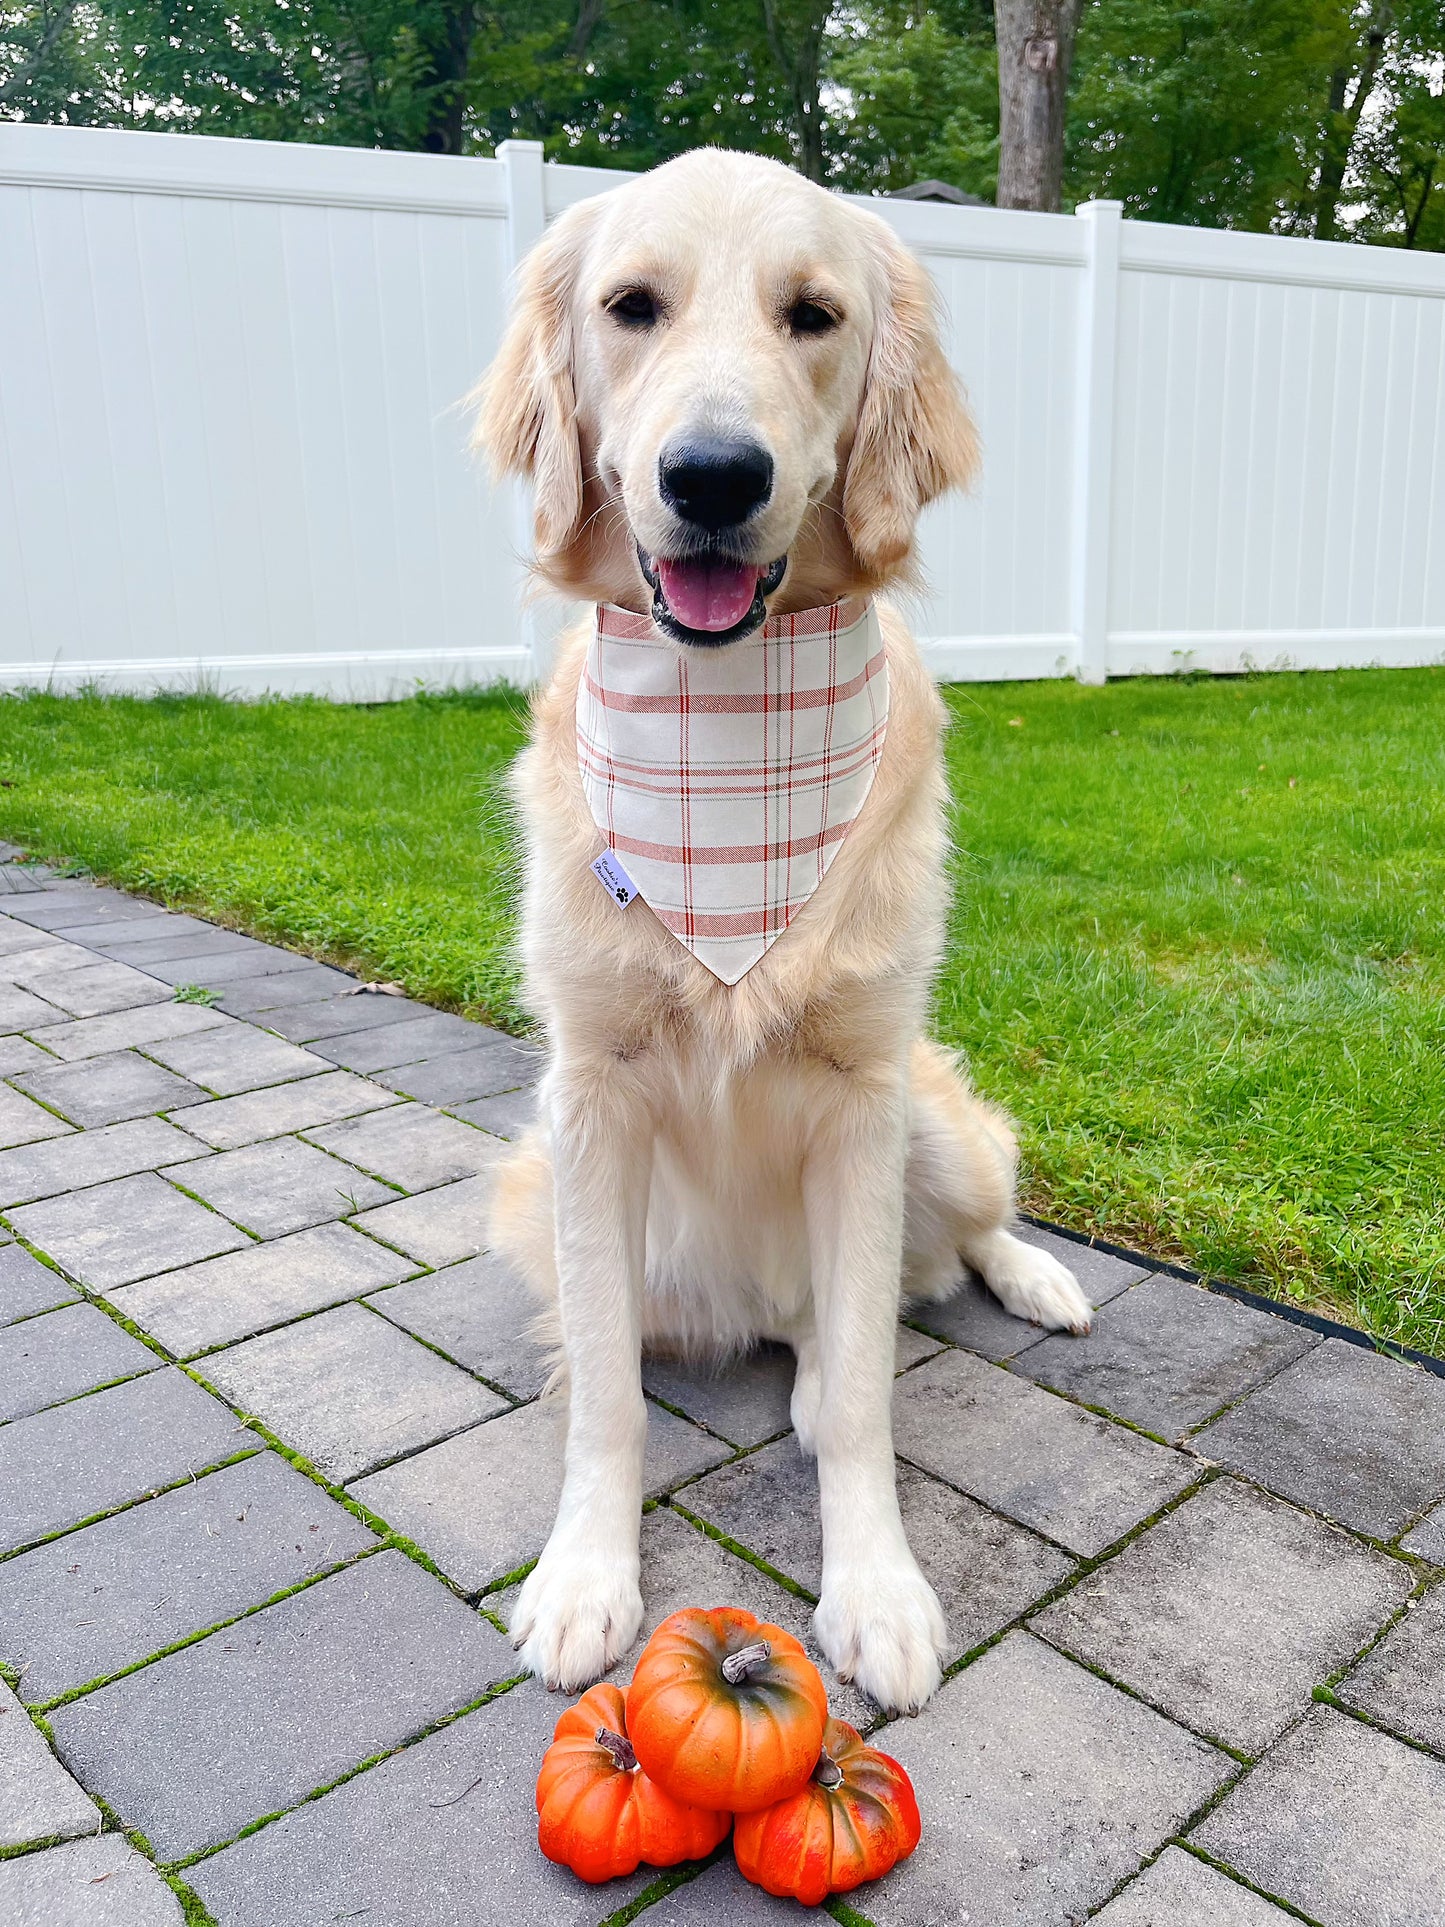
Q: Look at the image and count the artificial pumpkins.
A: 3